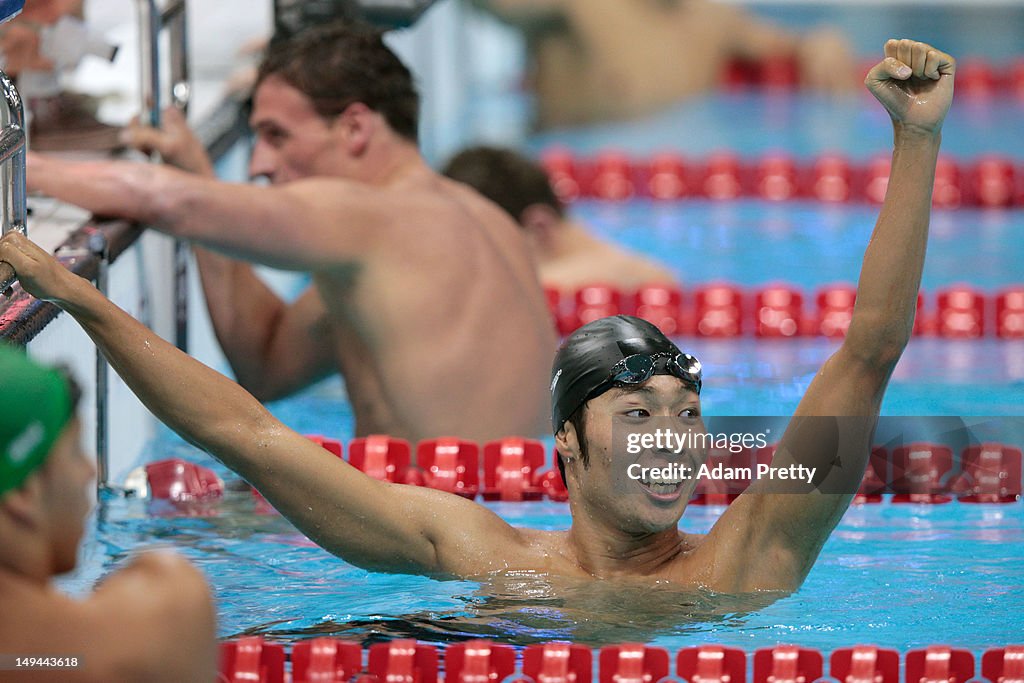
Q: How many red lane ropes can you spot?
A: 5